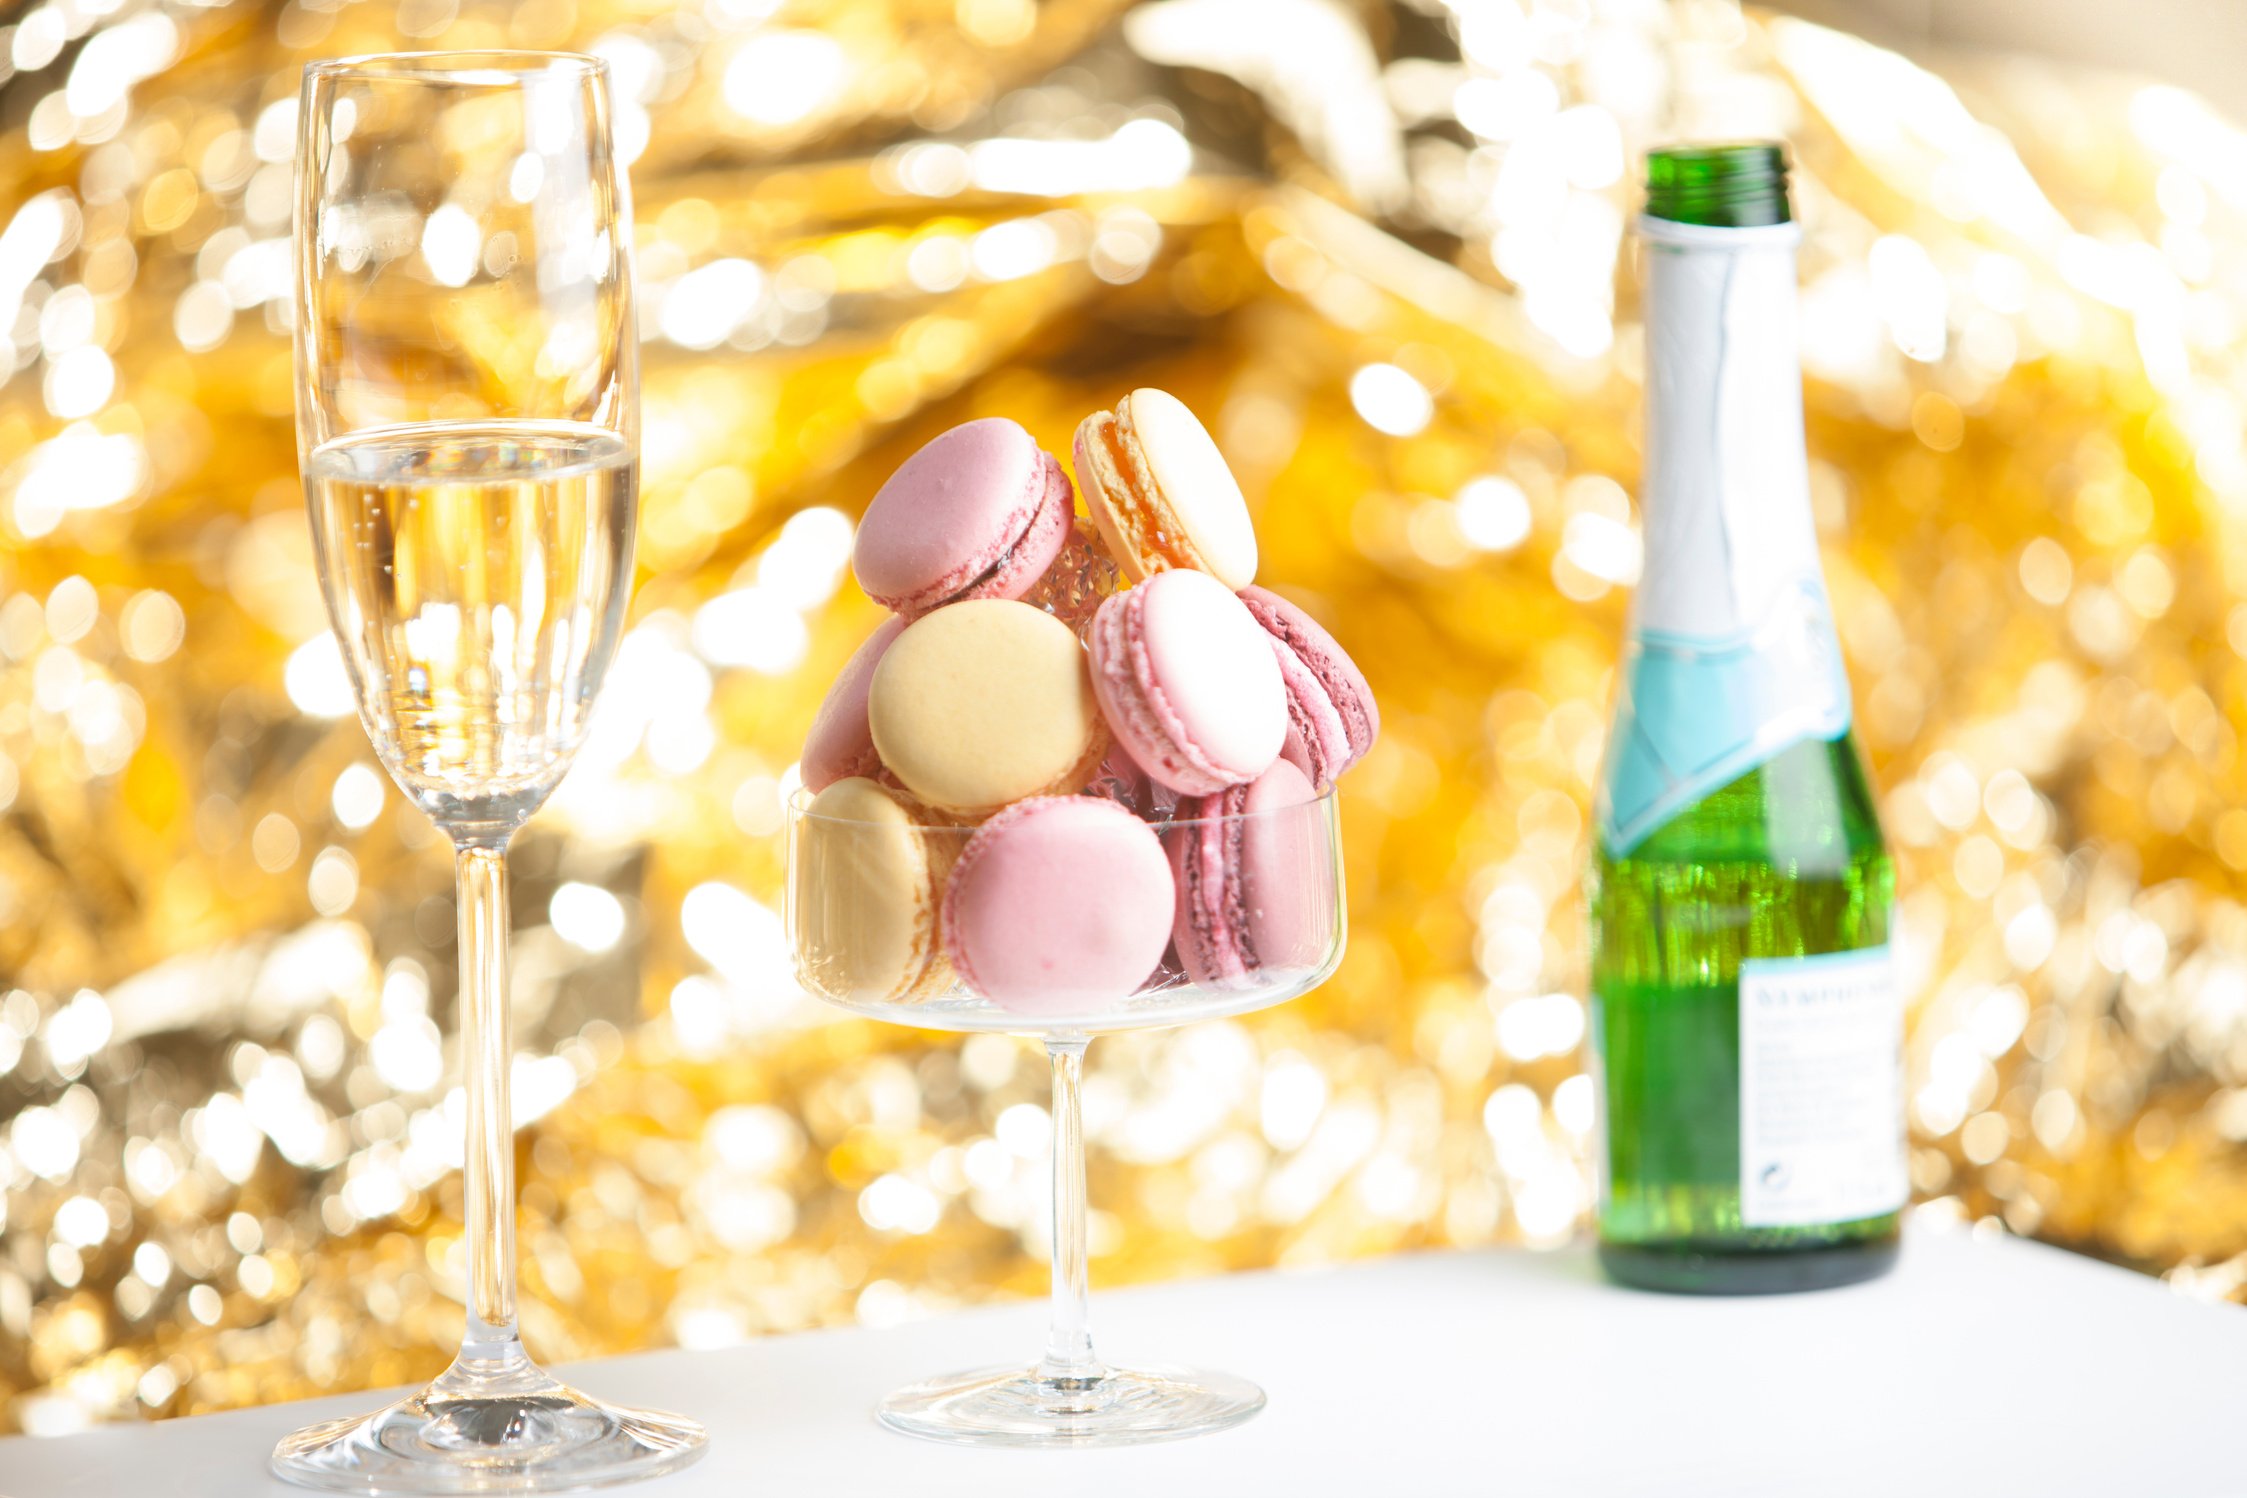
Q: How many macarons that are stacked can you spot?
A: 9